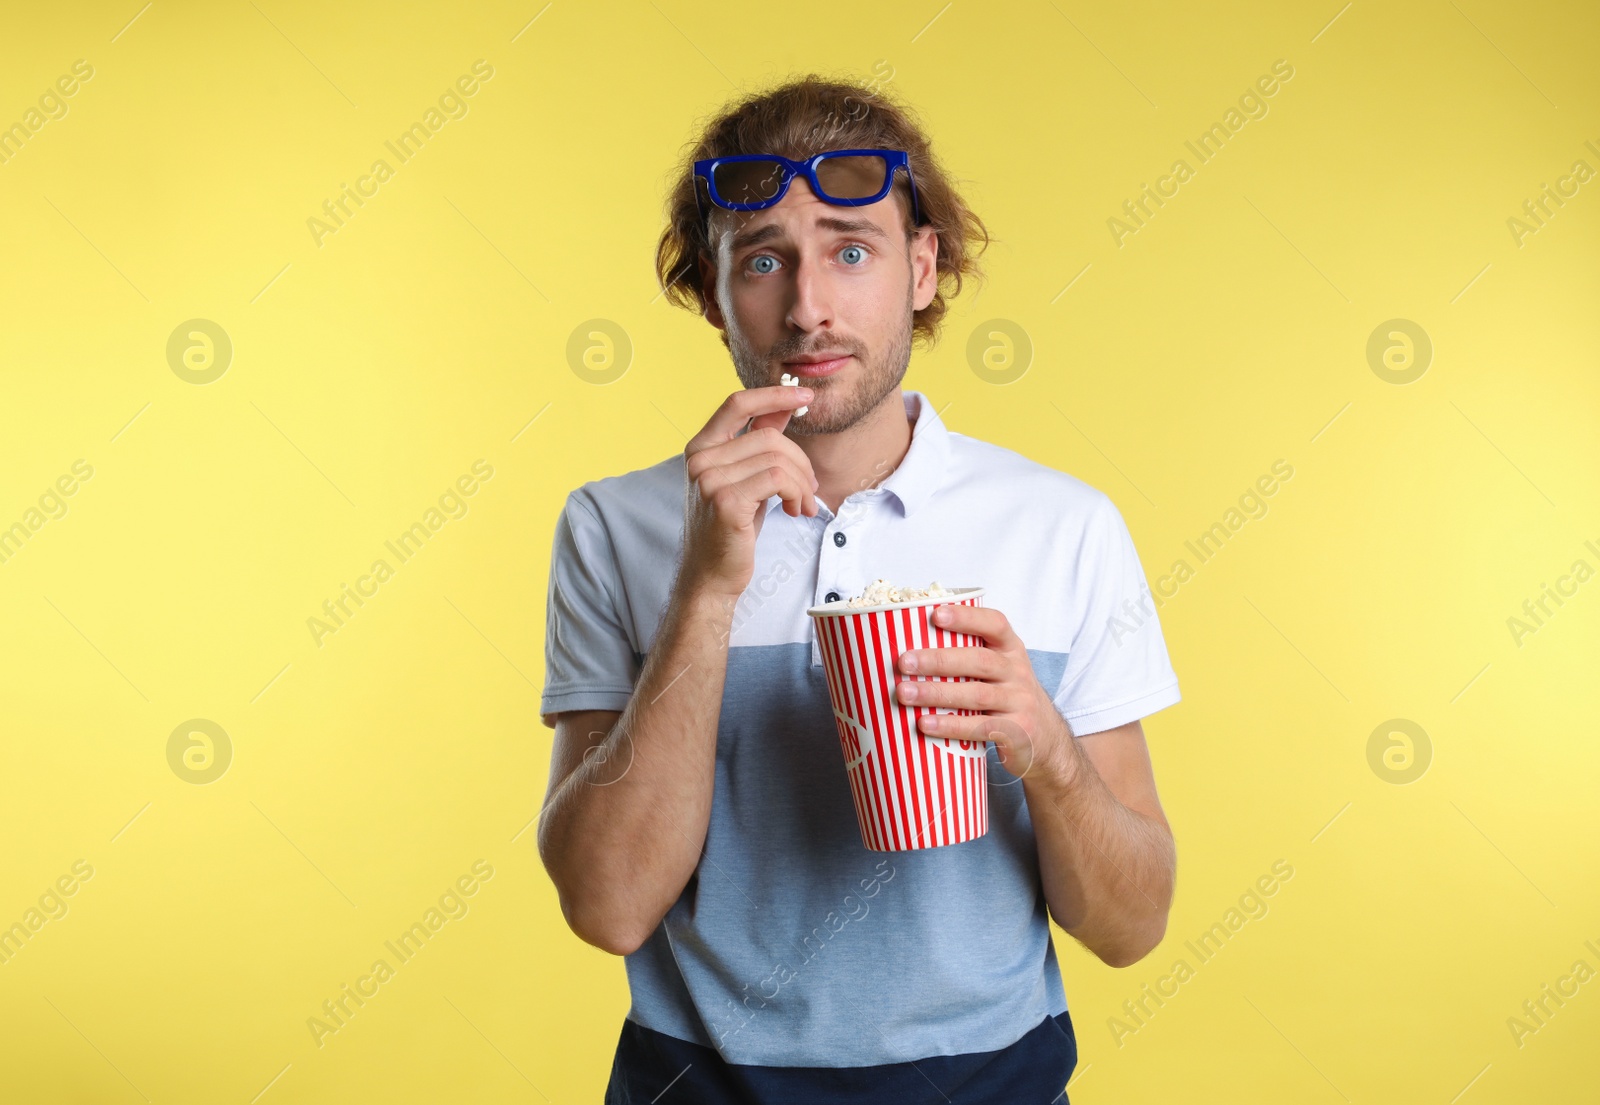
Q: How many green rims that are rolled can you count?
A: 0